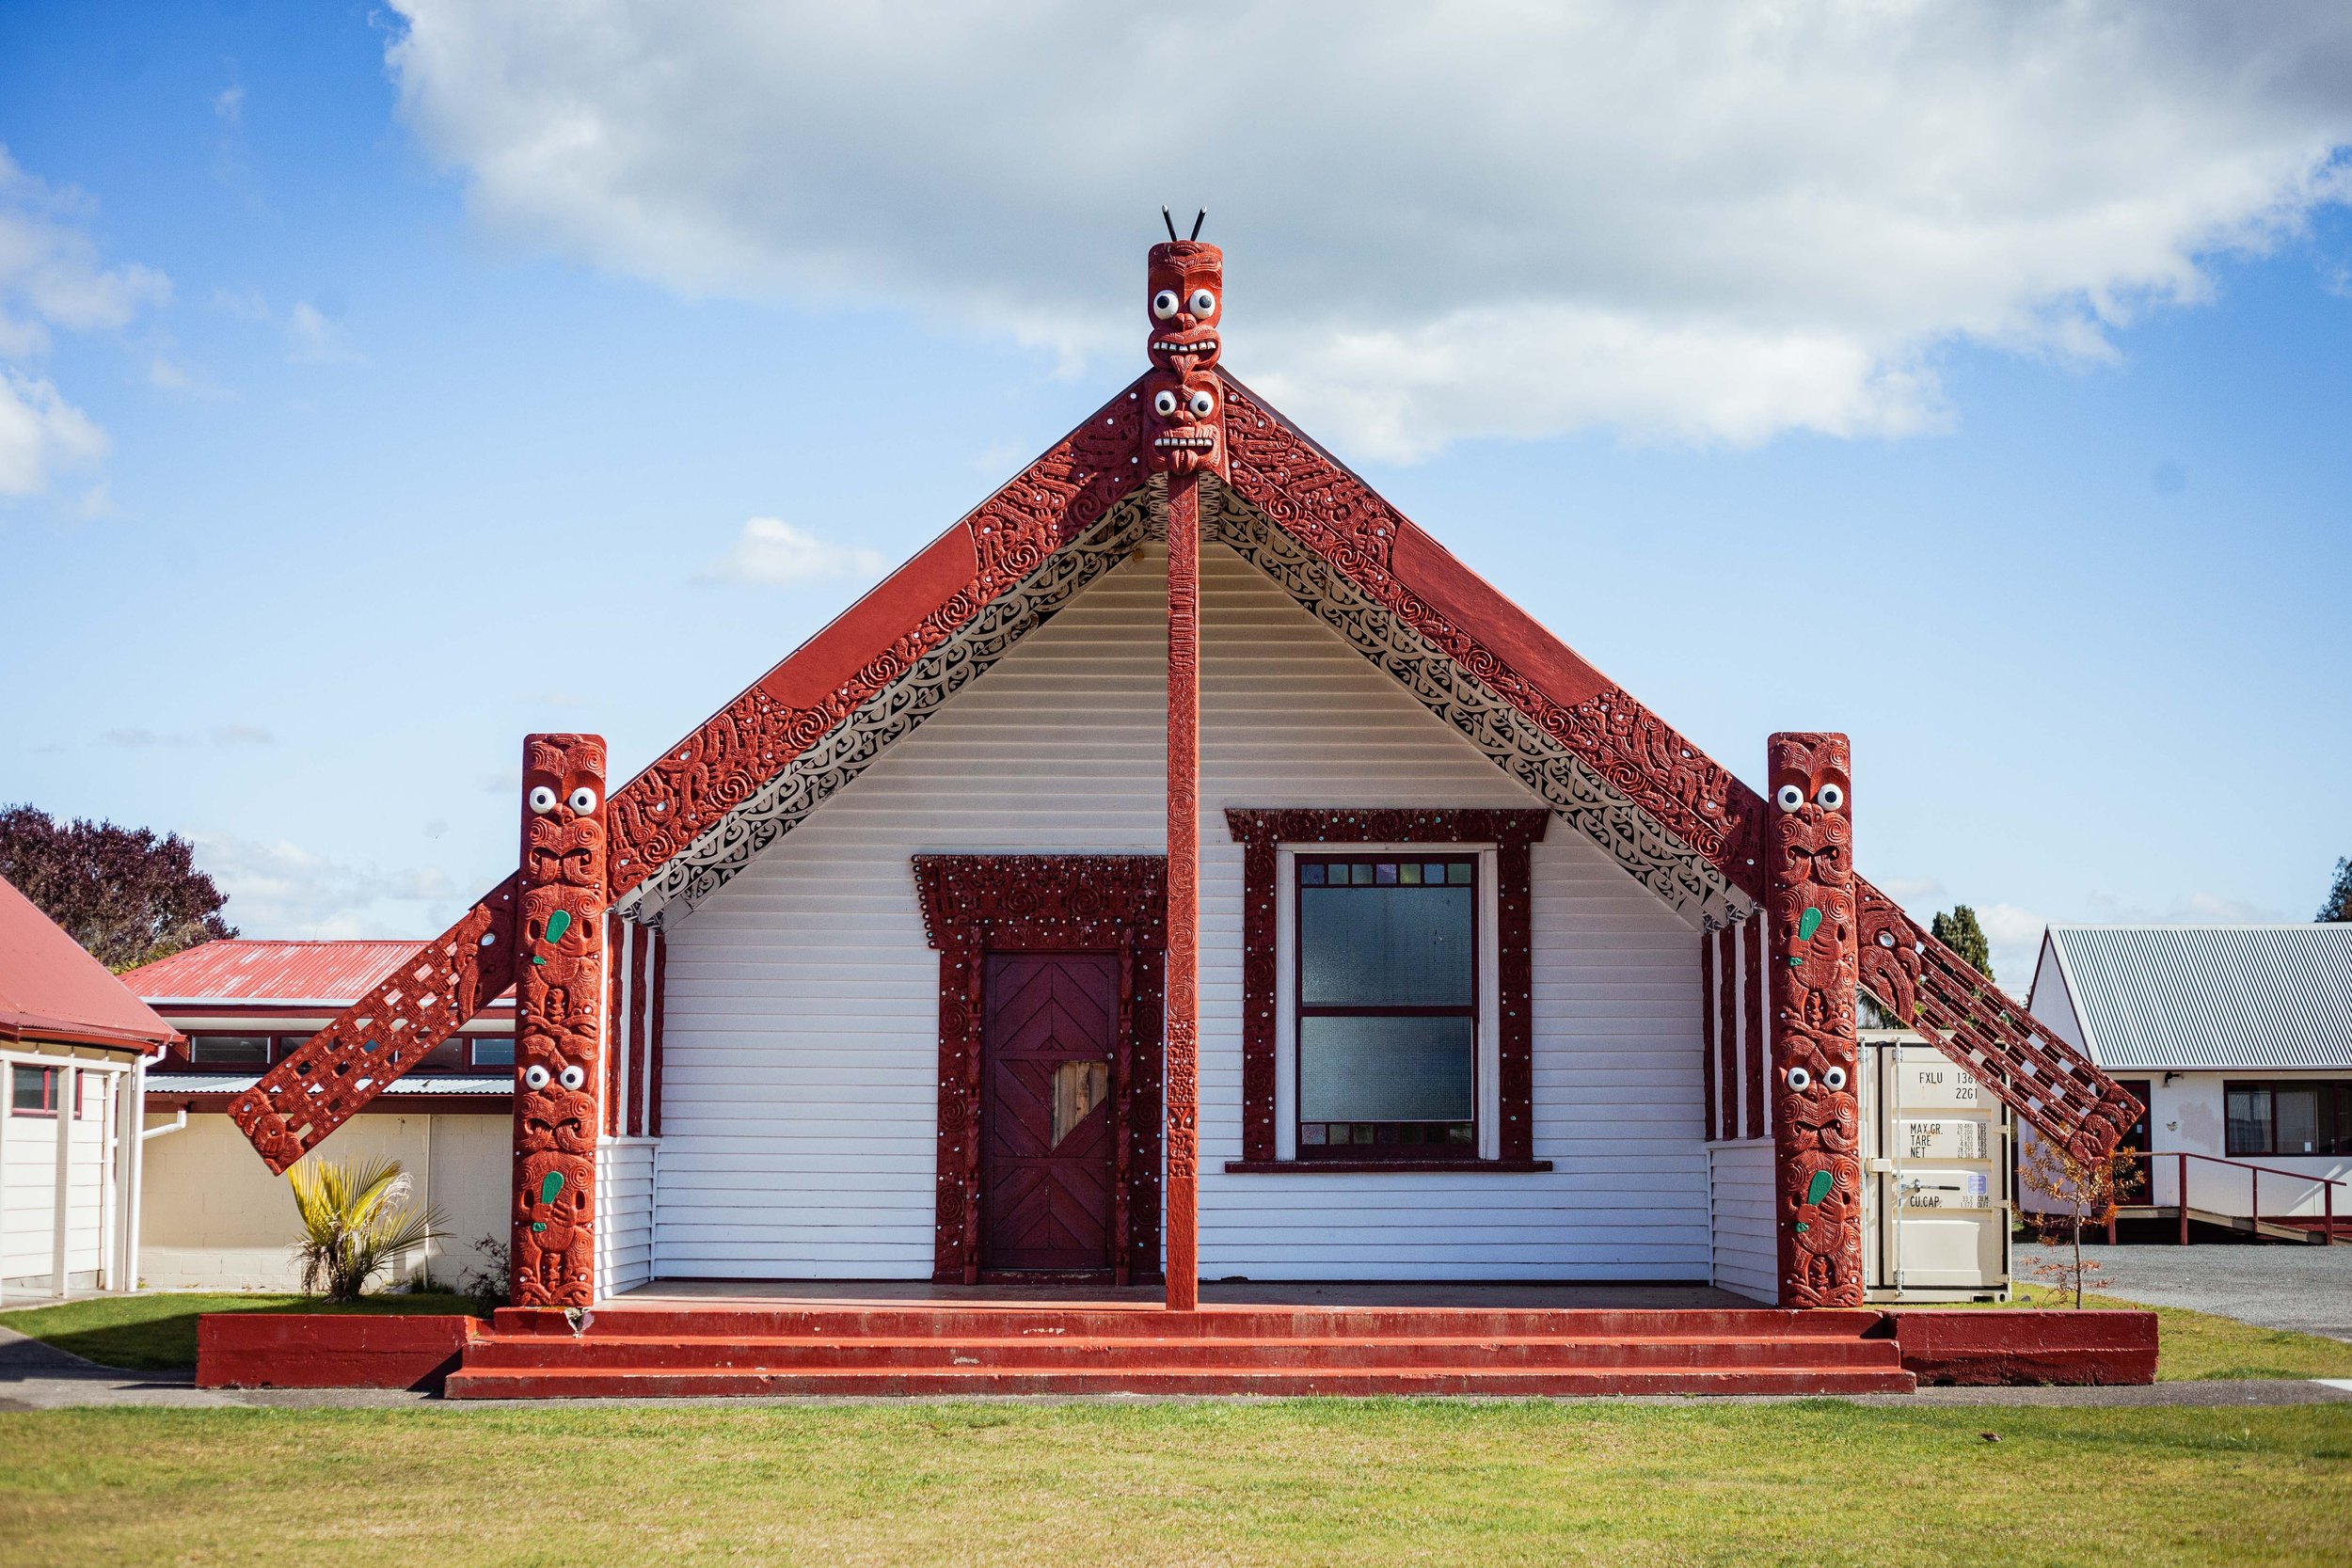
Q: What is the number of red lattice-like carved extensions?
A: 2